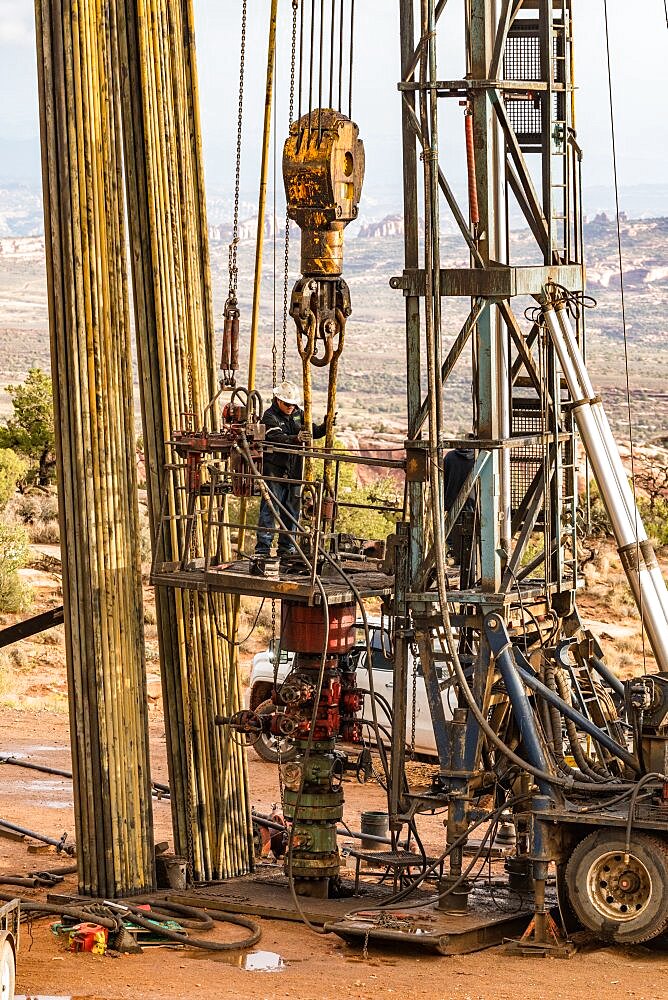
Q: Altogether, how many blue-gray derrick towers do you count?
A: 1